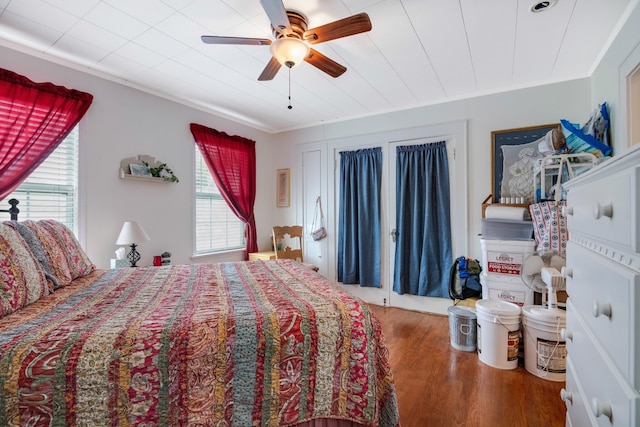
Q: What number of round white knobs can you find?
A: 7